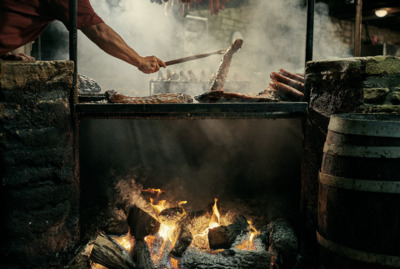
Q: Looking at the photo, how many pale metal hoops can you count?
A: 4